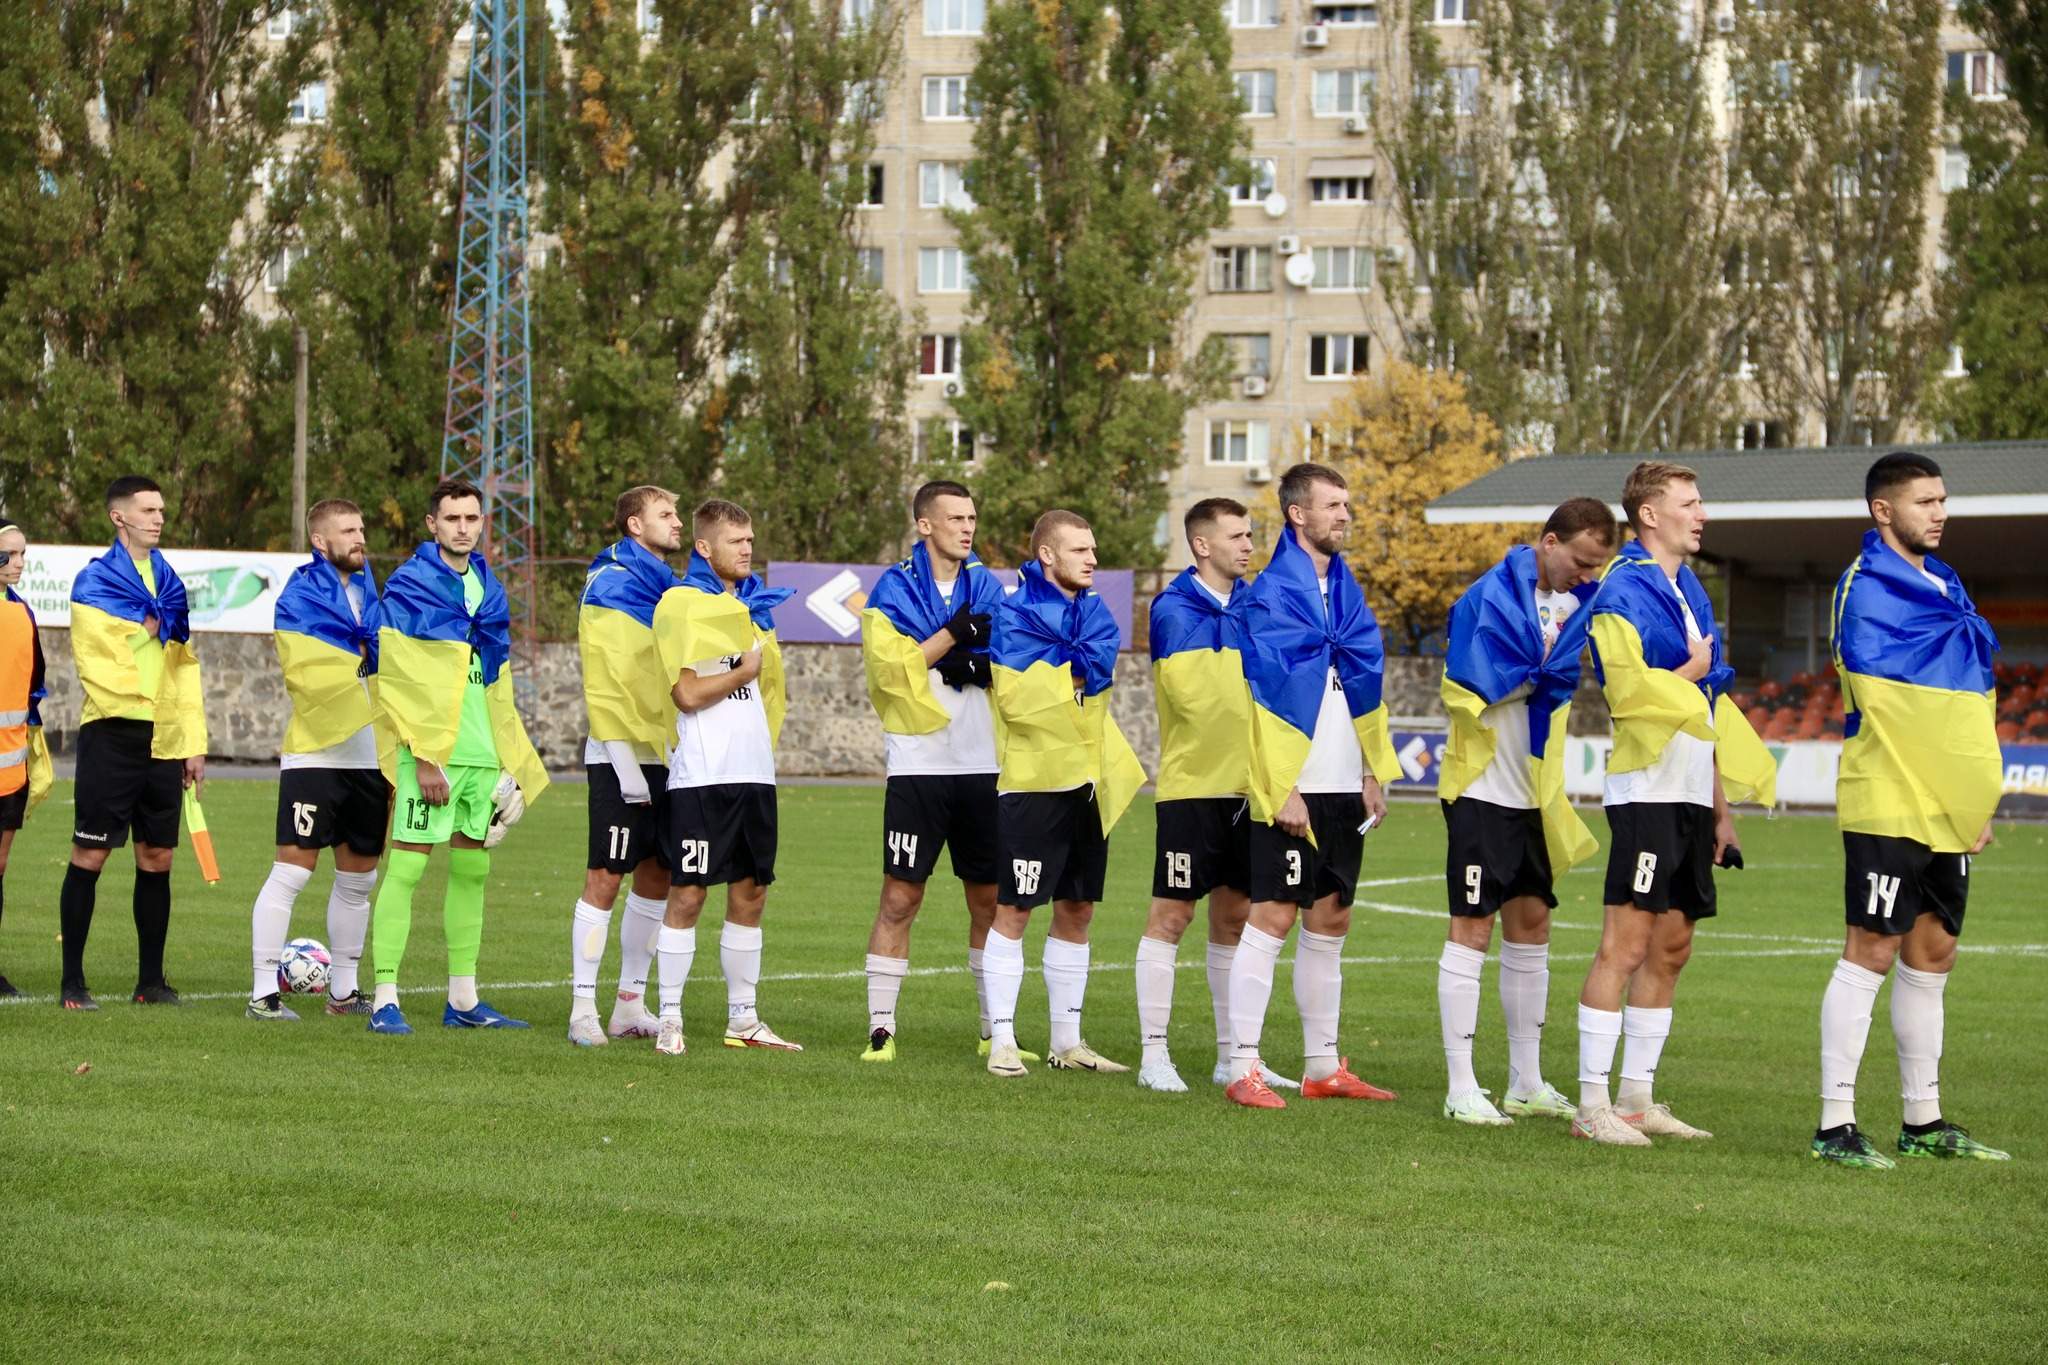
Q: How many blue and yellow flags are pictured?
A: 13